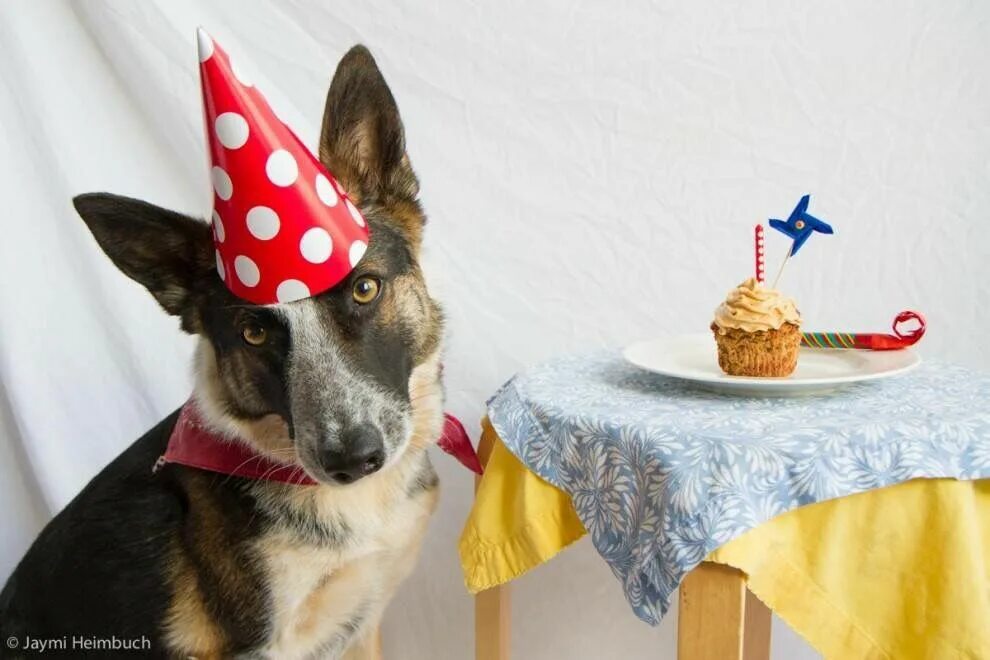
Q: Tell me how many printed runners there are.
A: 1